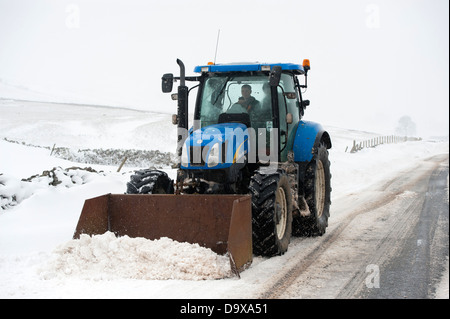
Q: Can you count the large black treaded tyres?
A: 3